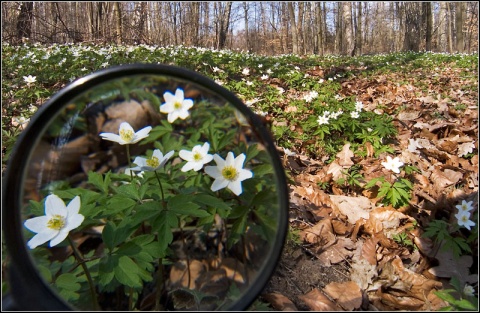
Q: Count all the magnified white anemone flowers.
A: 6